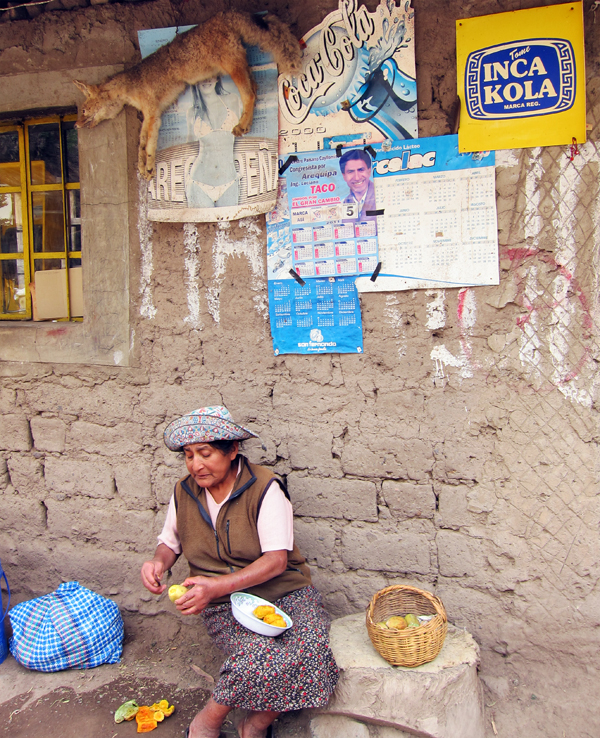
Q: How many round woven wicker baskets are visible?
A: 1